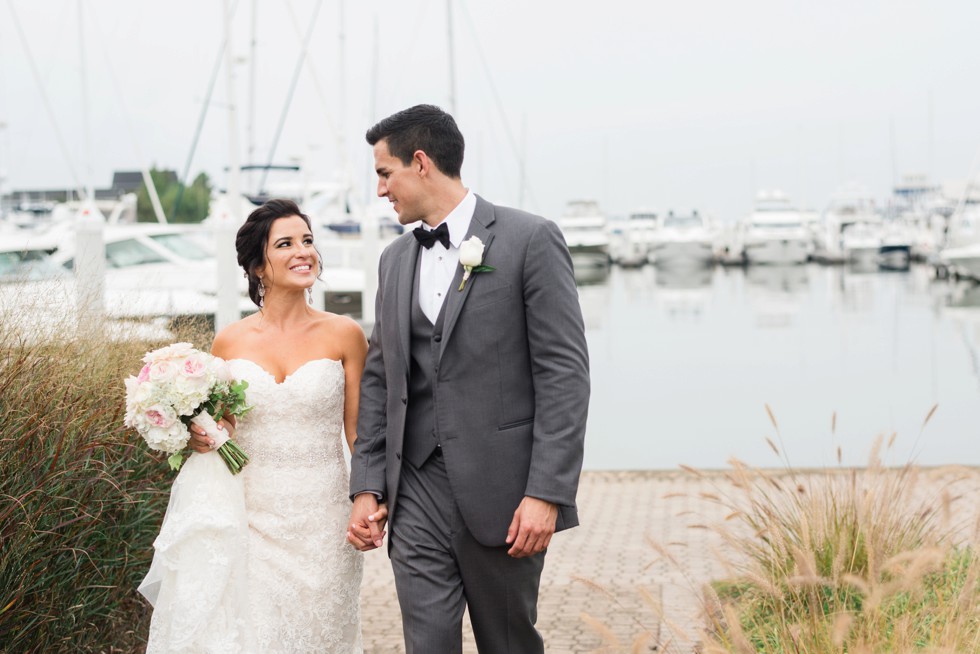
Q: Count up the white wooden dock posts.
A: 3